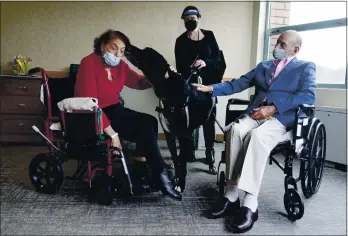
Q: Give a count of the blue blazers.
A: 1